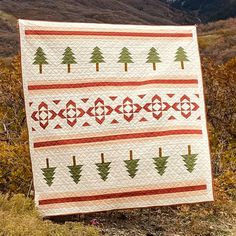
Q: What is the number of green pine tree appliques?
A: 12